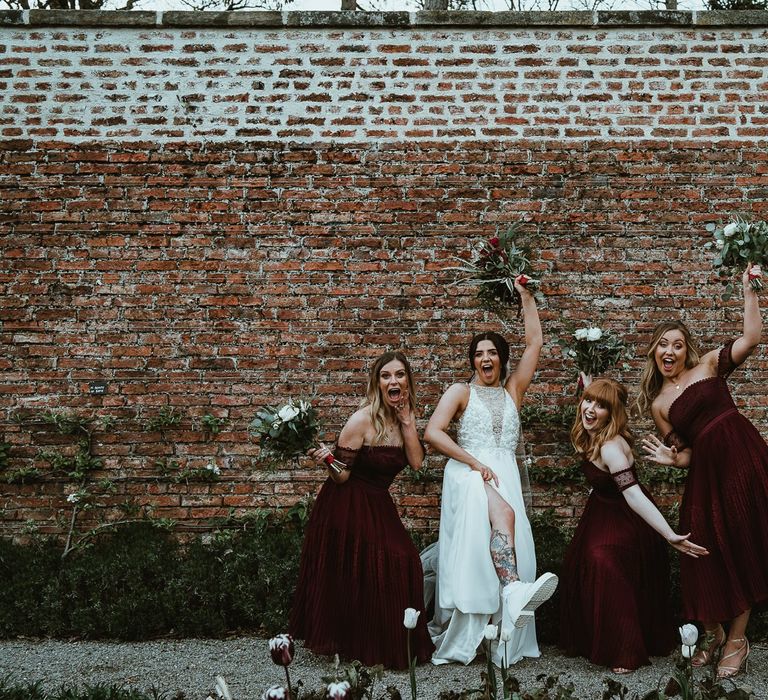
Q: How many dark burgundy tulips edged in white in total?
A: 3